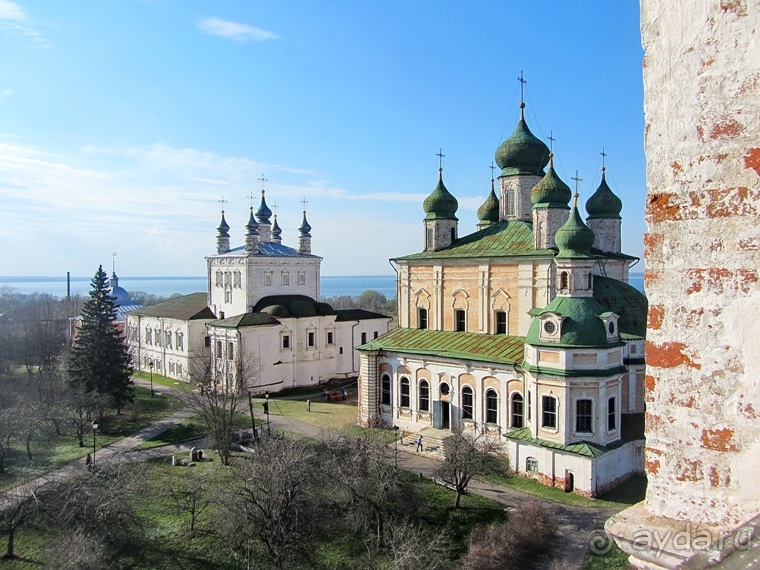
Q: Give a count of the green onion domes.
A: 6